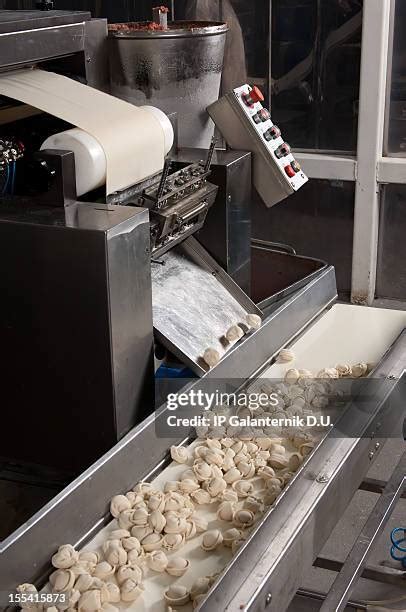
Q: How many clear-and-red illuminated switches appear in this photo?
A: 3